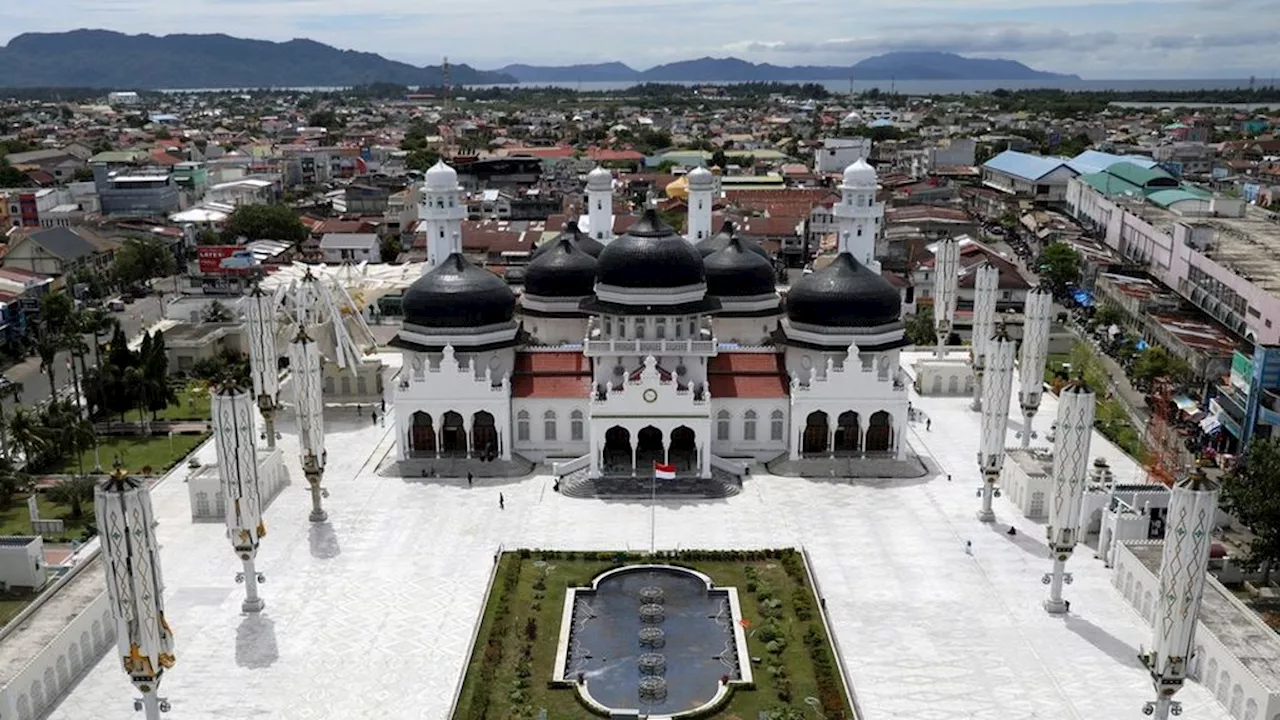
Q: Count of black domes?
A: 7